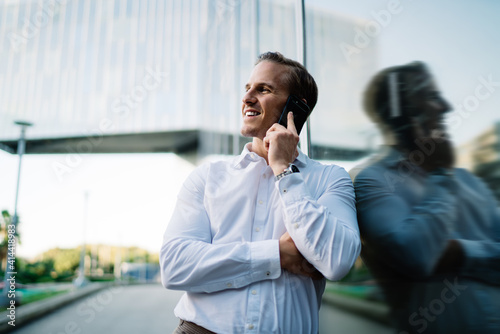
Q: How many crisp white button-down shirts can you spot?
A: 1